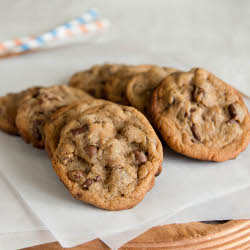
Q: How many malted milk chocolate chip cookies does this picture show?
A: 8